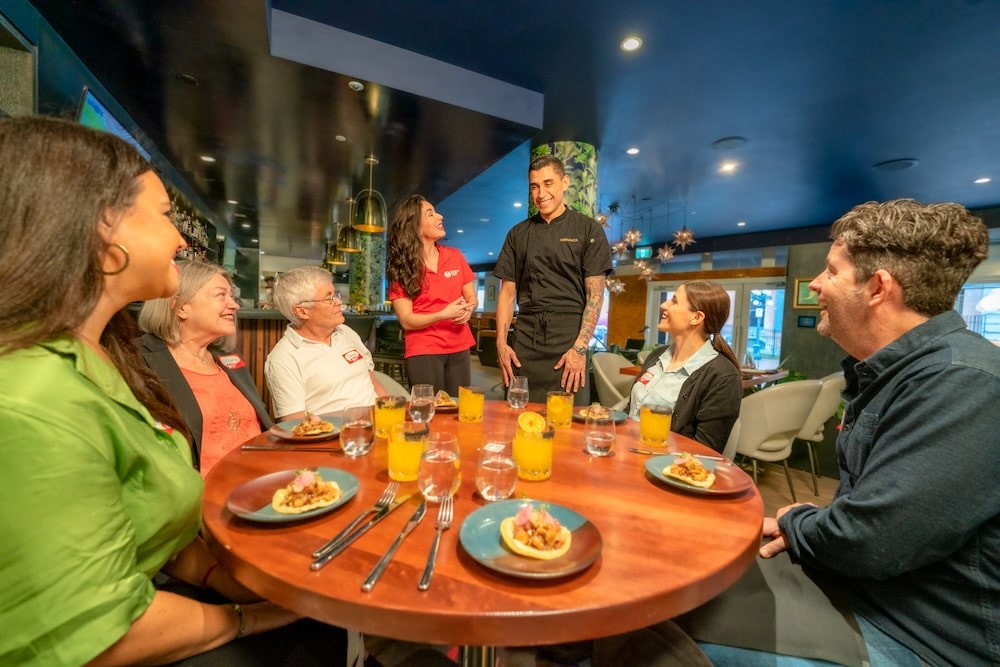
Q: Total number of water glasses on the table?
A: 6